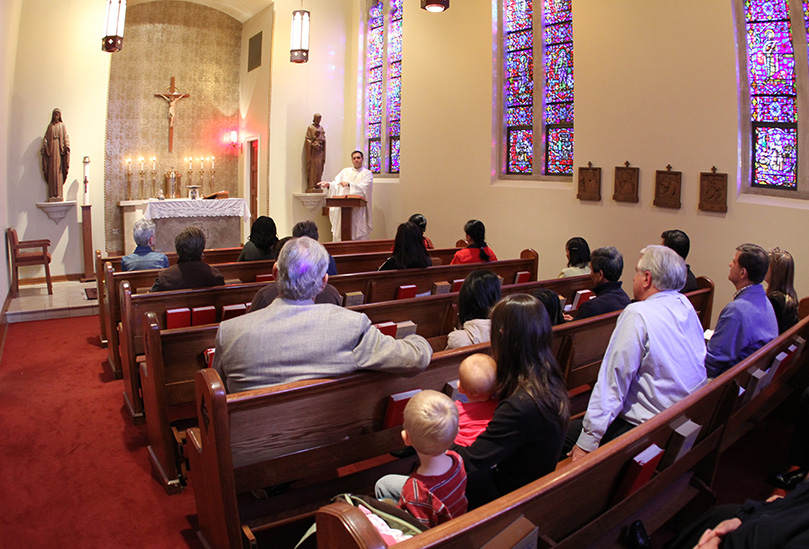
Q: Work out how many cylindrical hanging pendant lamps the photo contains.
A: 3